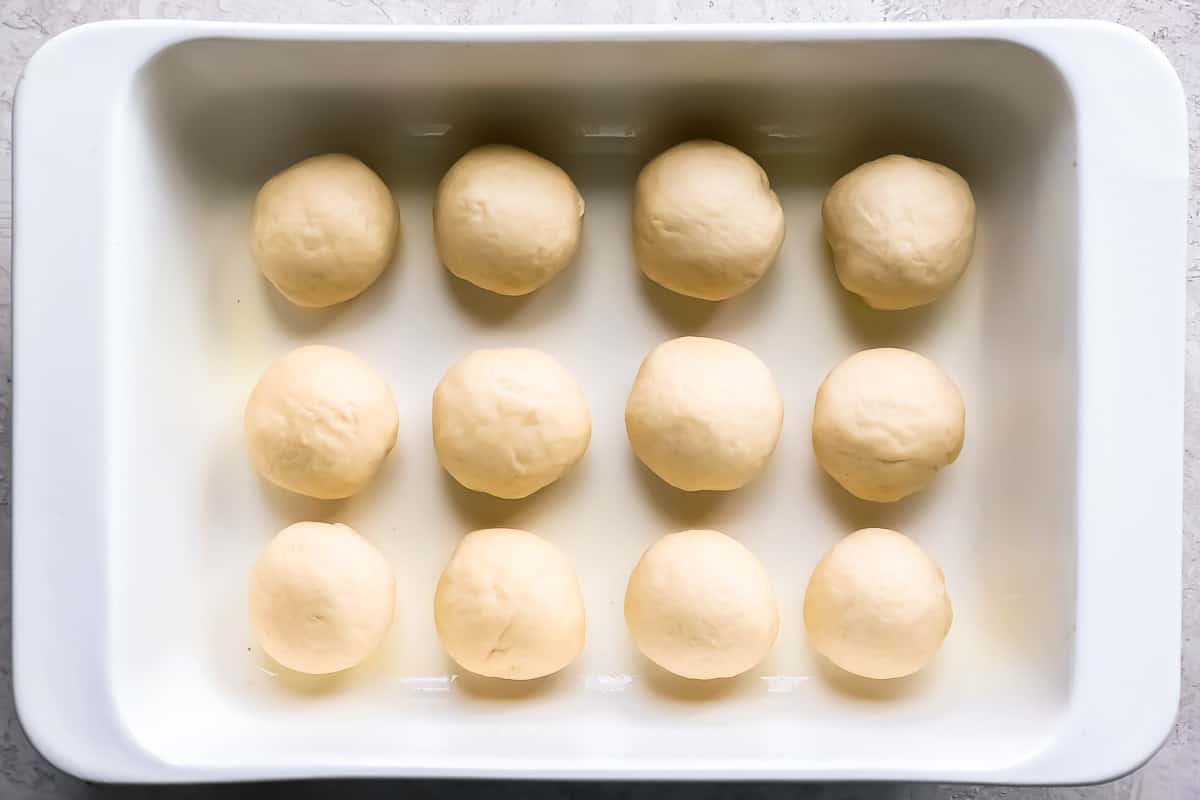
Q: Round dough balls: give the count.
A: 12